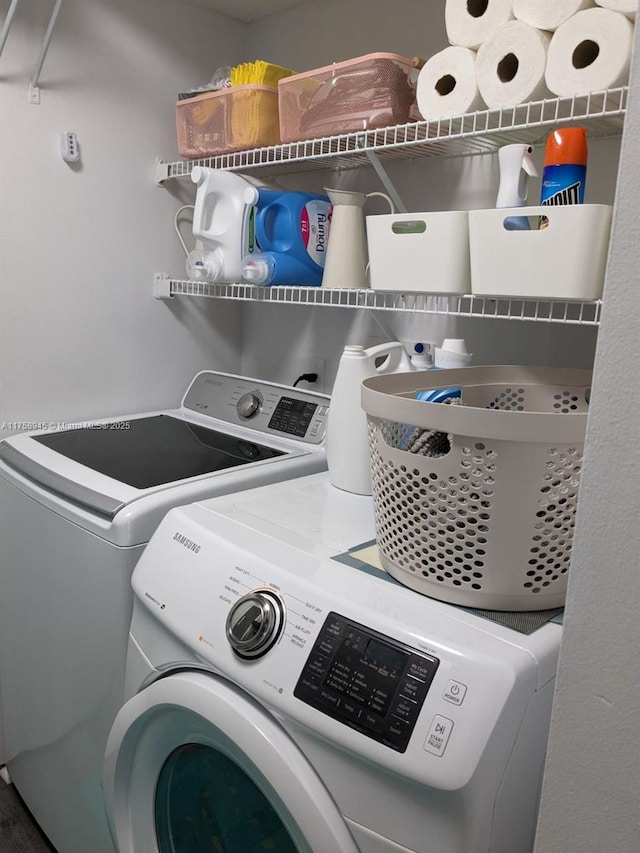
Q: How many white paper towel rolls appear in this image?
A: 6